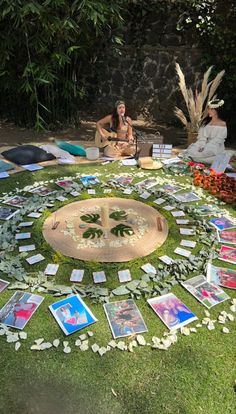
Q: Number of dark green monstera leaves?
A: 4